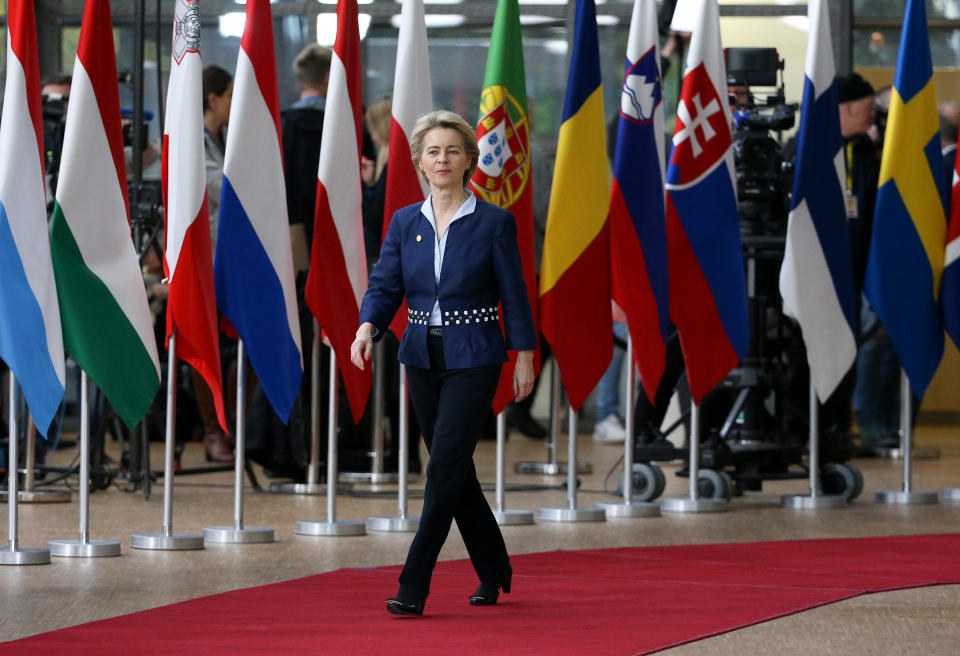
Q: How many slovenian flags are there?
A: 1